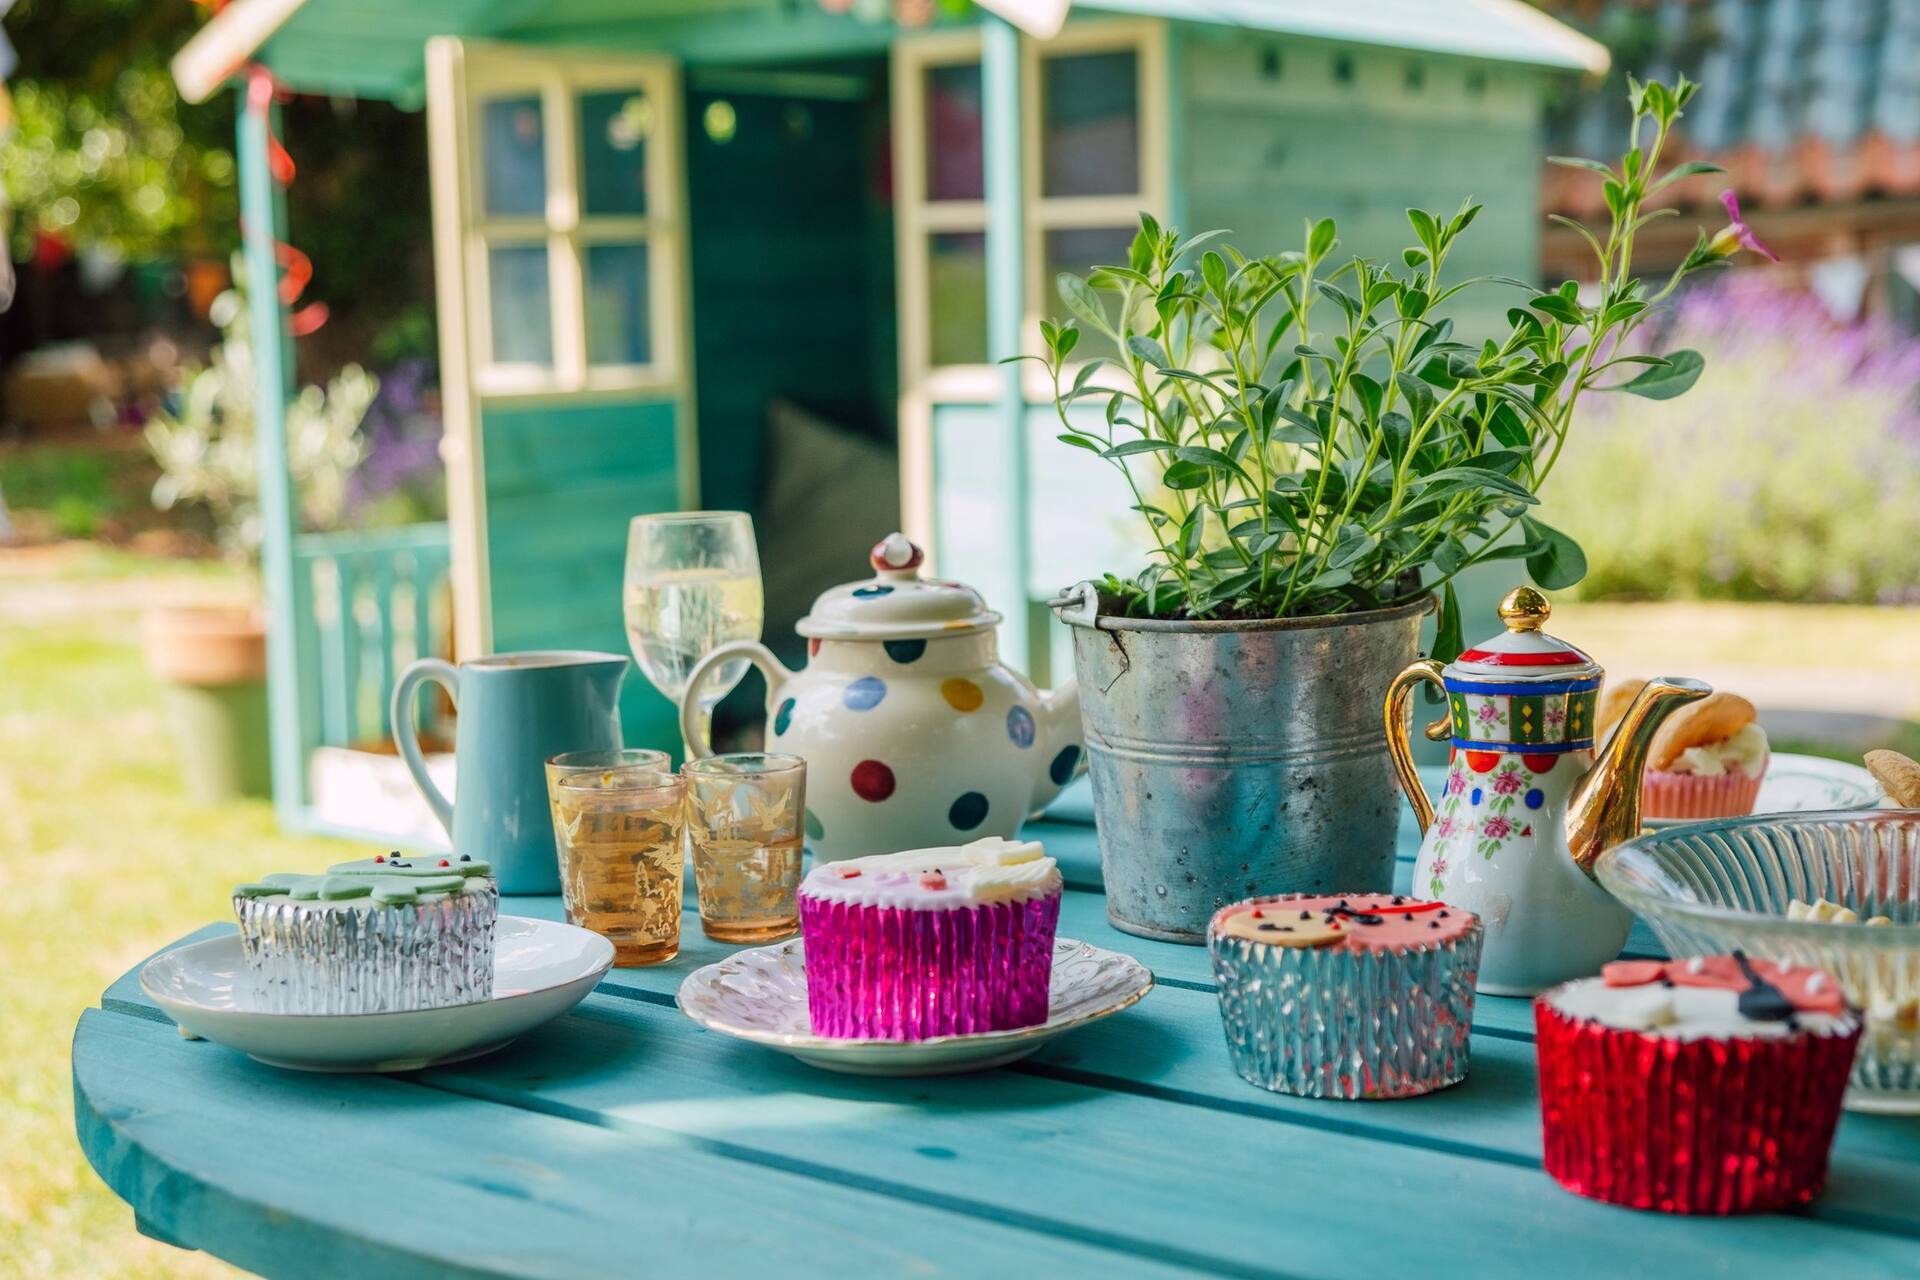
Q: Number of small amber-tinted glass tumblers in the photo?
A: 3